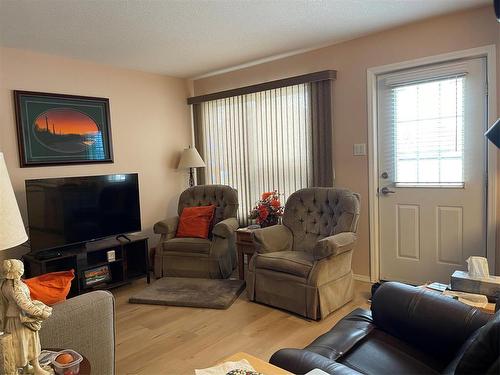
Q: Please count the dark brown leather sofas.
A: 1